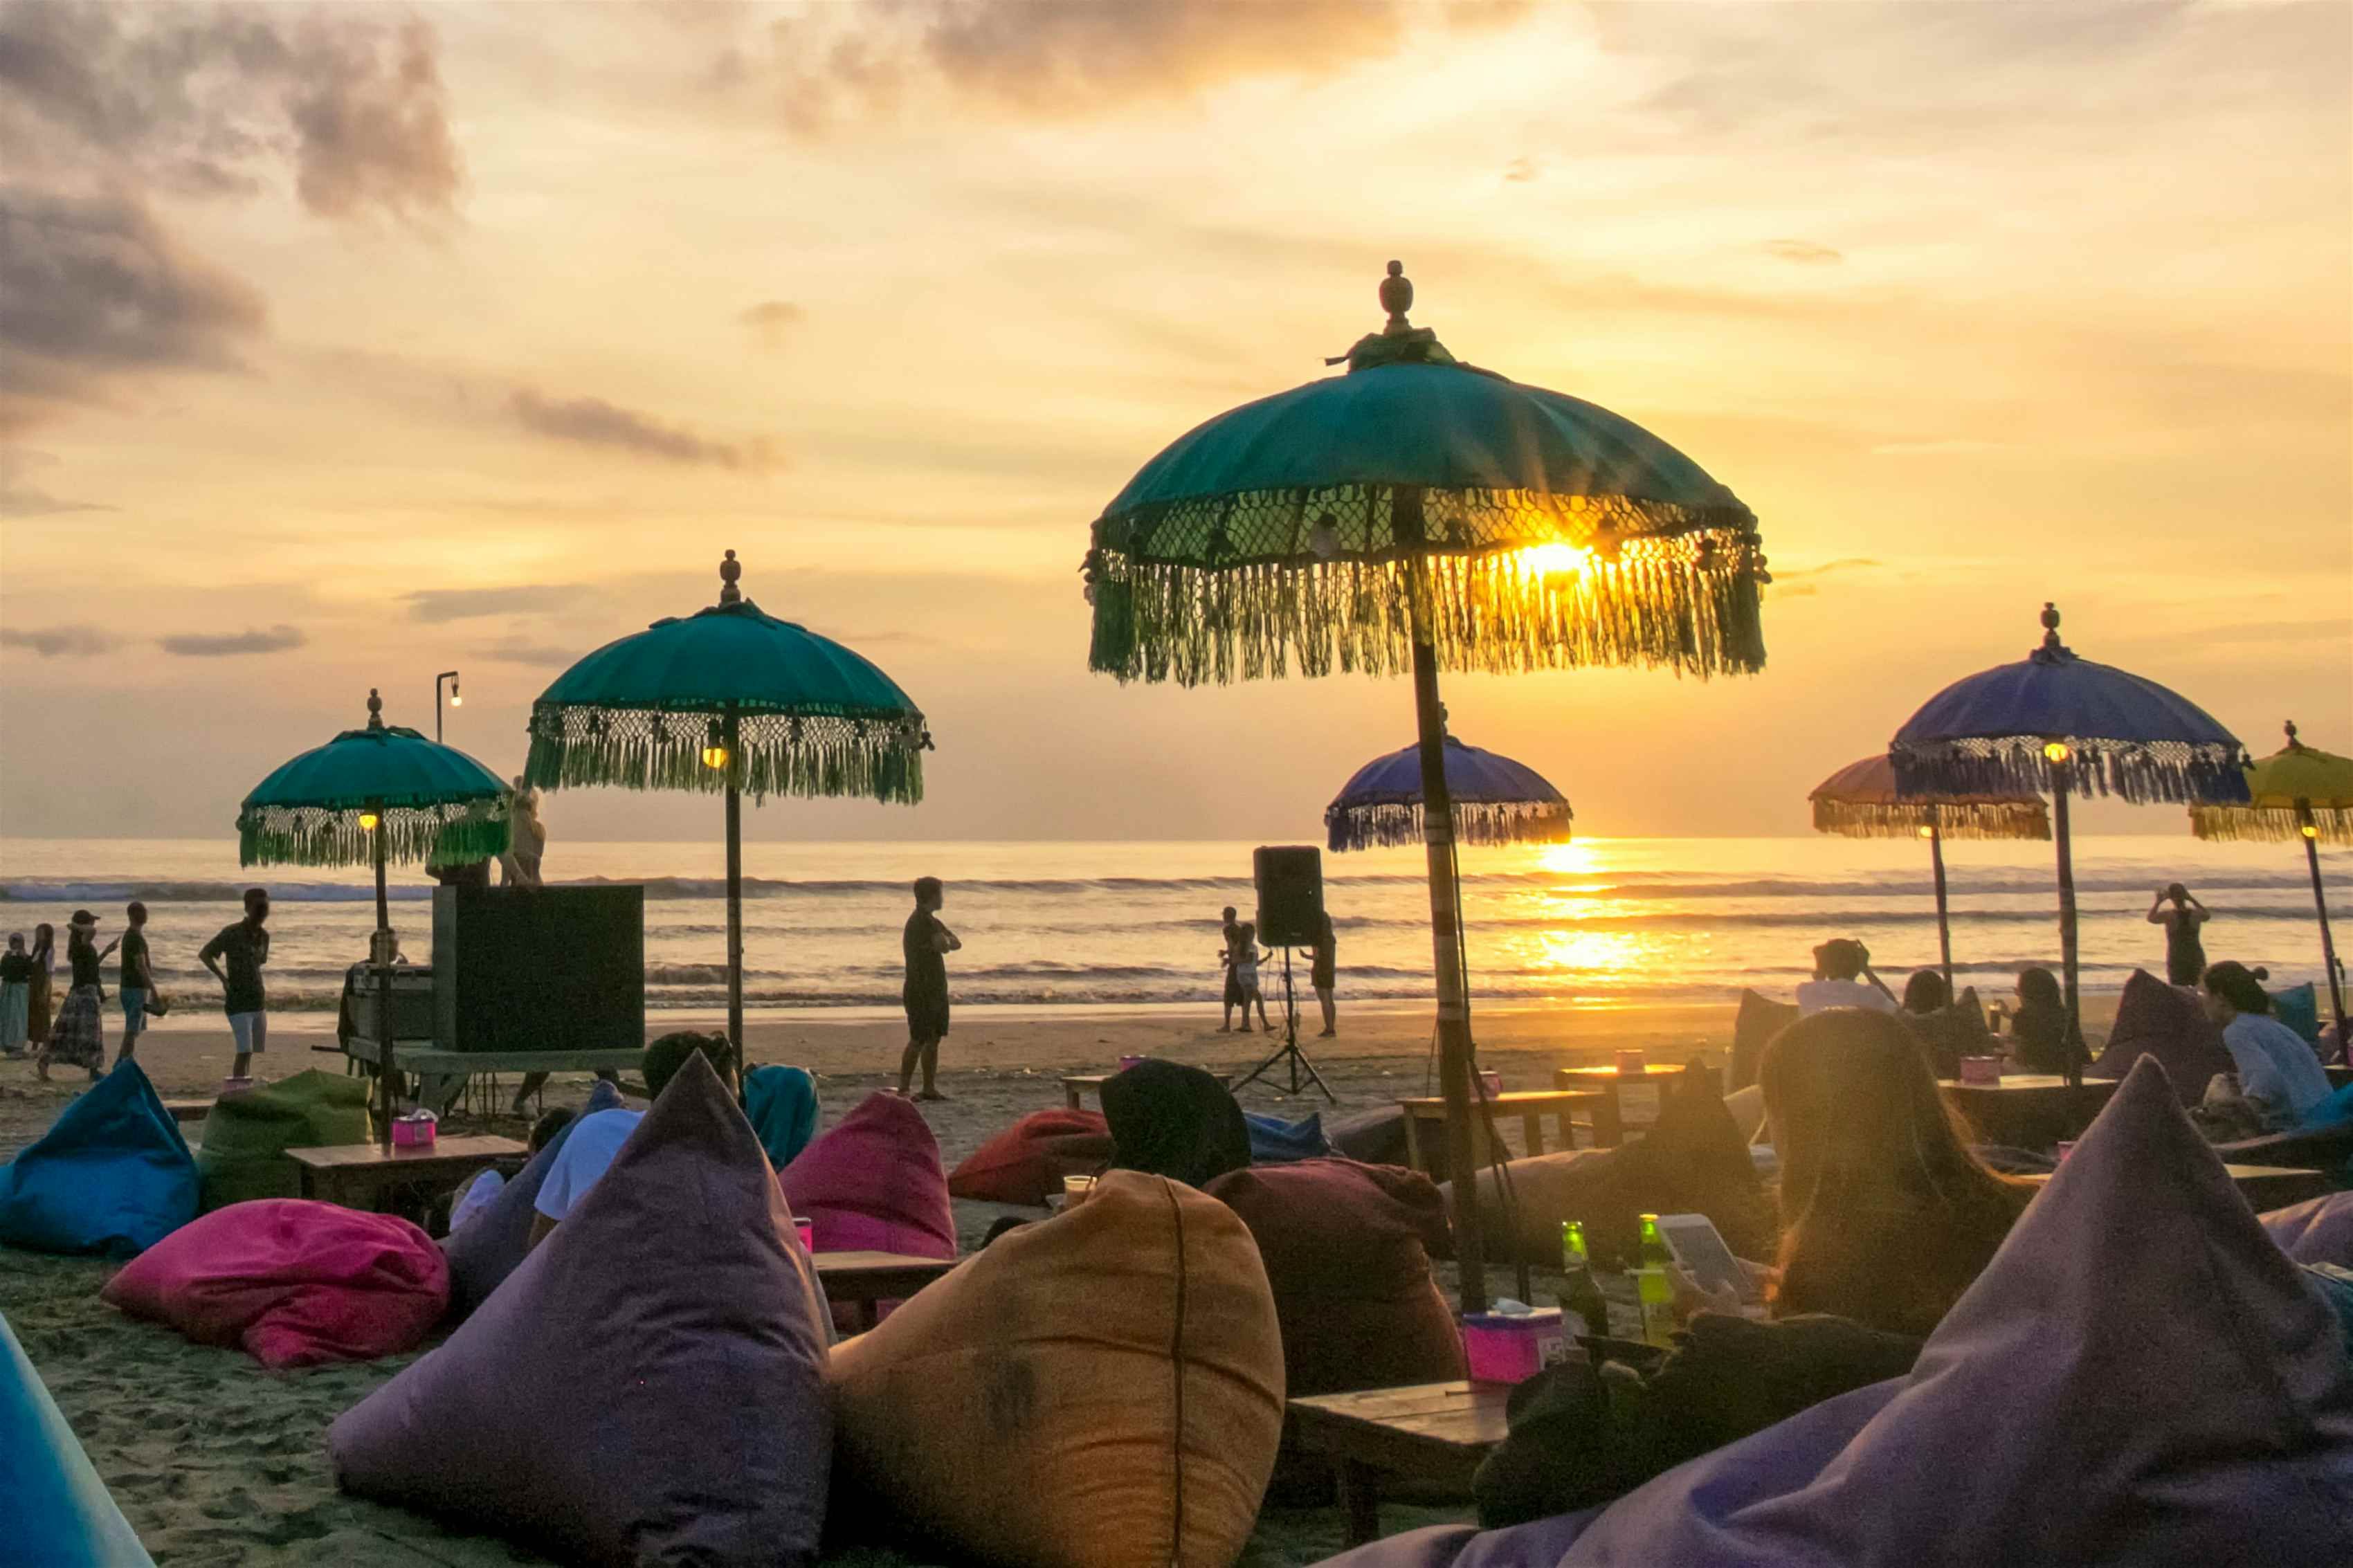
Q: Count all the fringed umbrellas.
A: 7